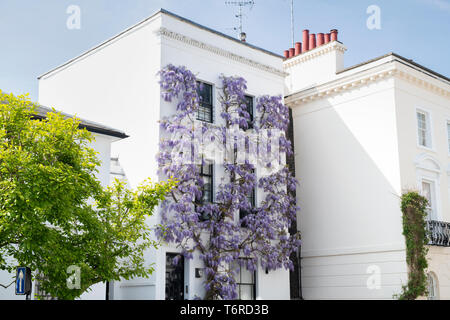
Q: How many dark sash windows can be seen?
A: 5